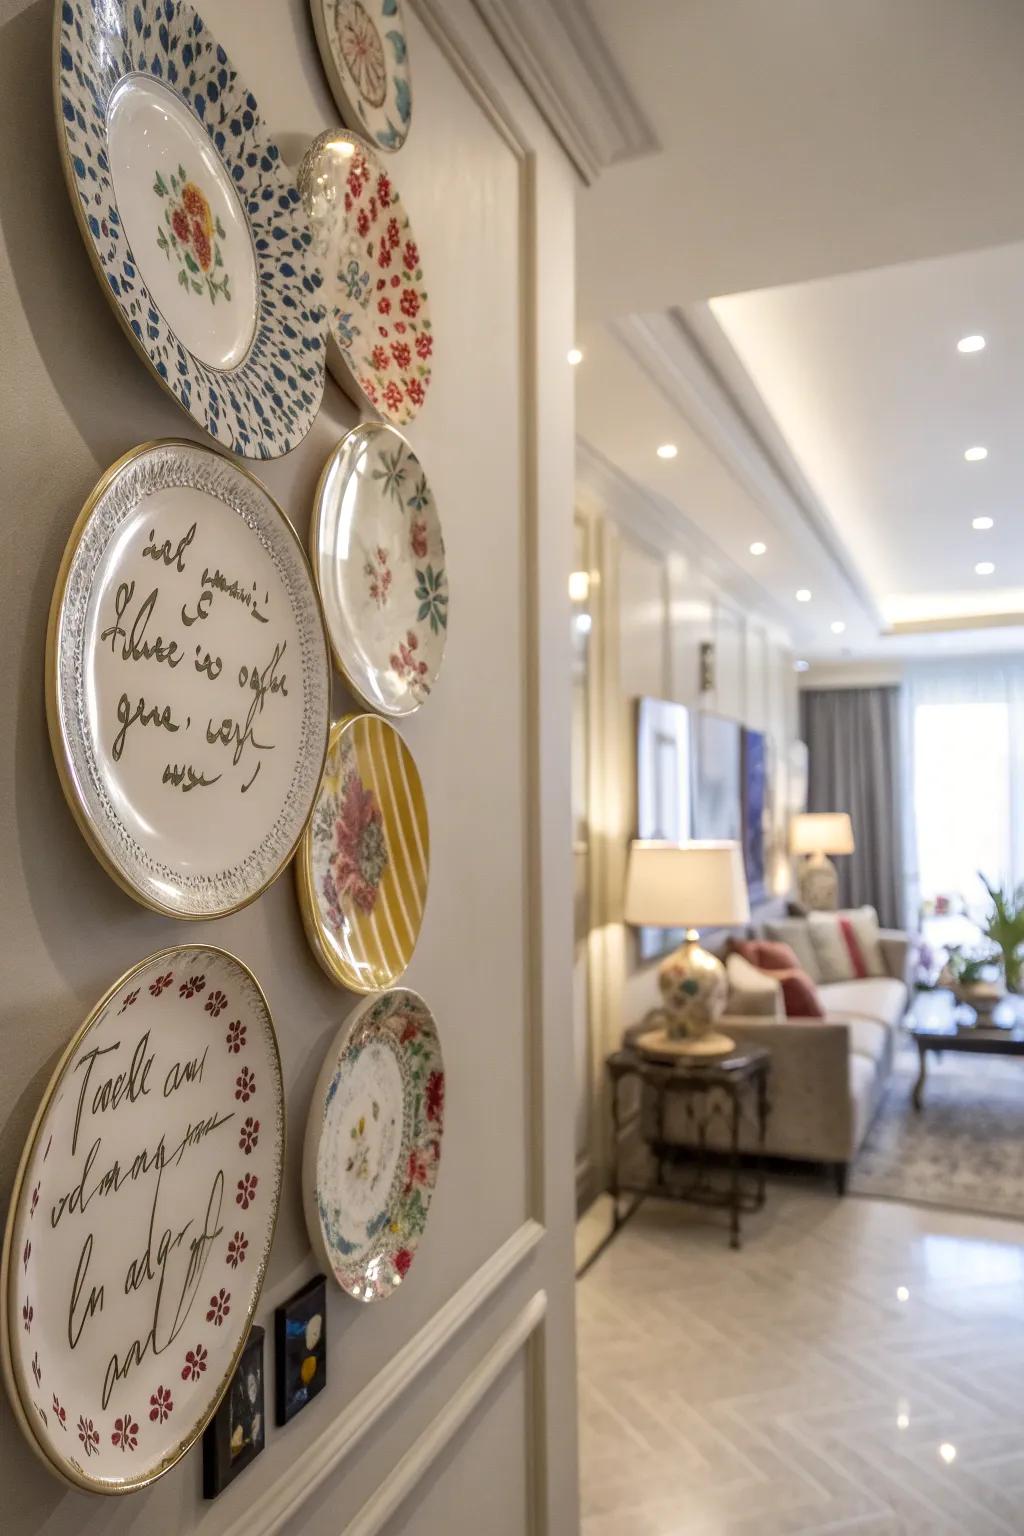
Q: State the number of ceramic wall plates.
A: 8